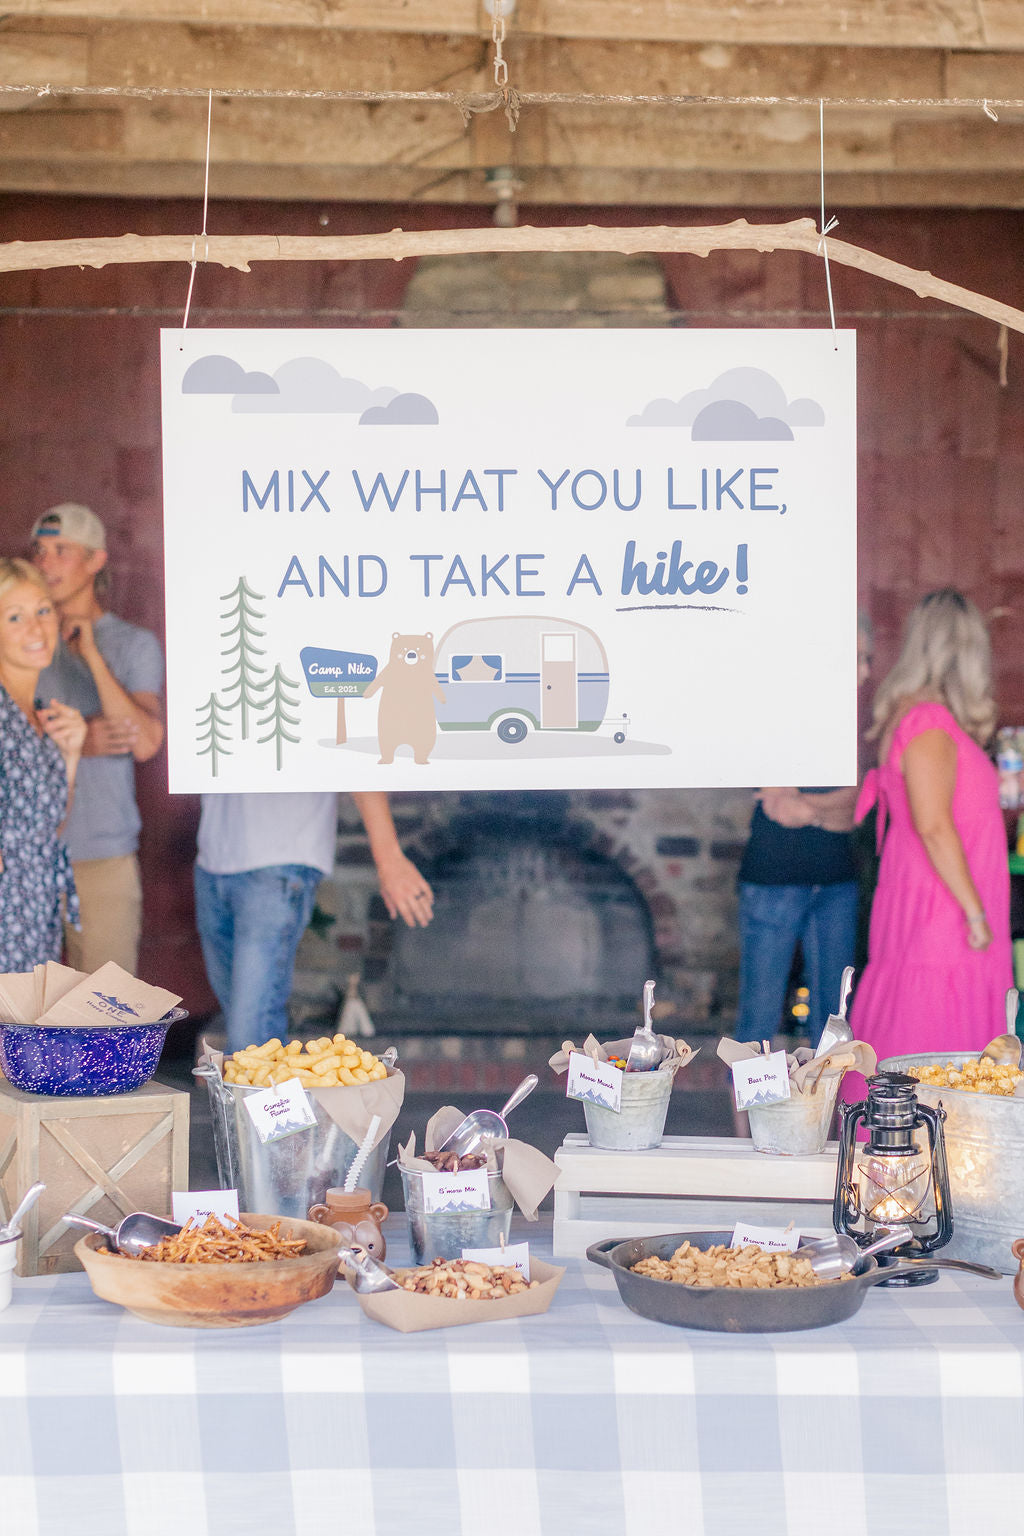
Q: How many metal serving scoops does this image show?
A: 8